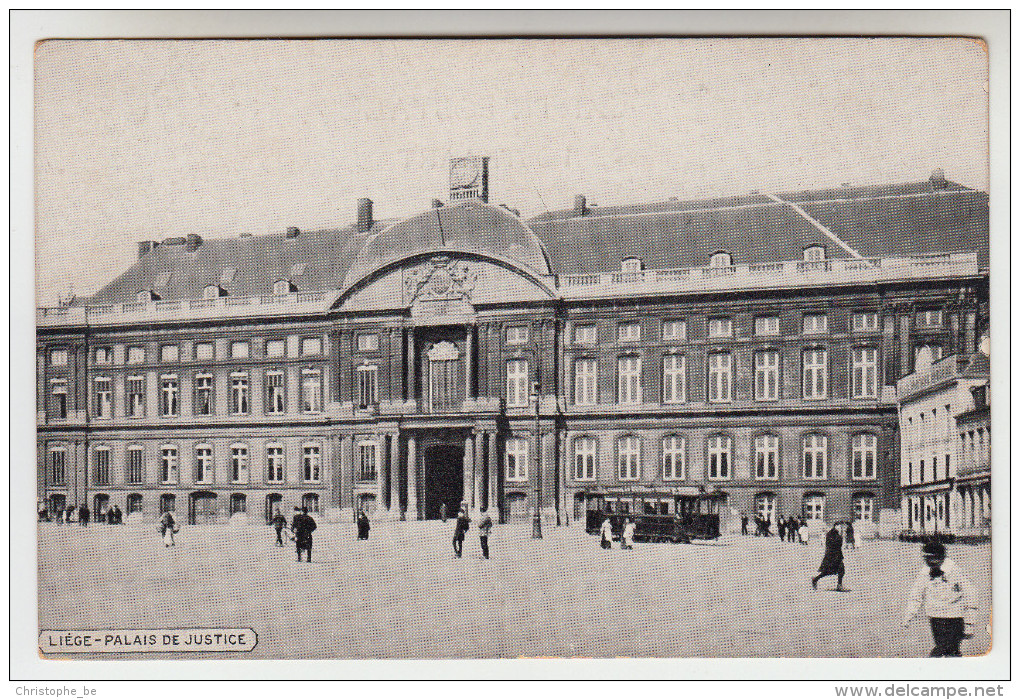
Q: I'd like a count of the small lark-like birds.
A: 0